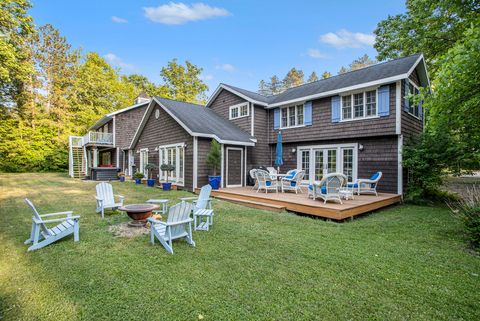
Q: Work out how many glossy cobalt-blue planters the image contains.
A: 5